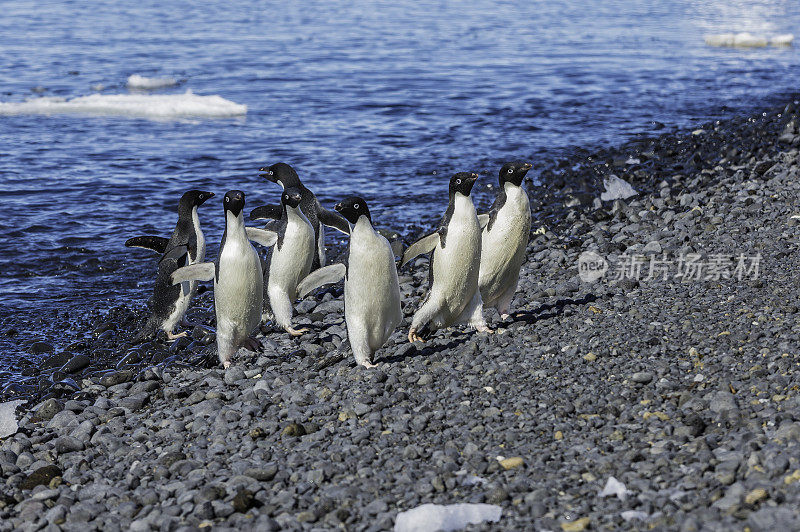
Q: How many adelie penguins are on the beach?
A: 7